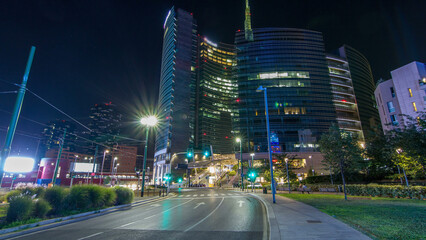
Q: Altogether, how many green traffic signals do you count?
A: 5